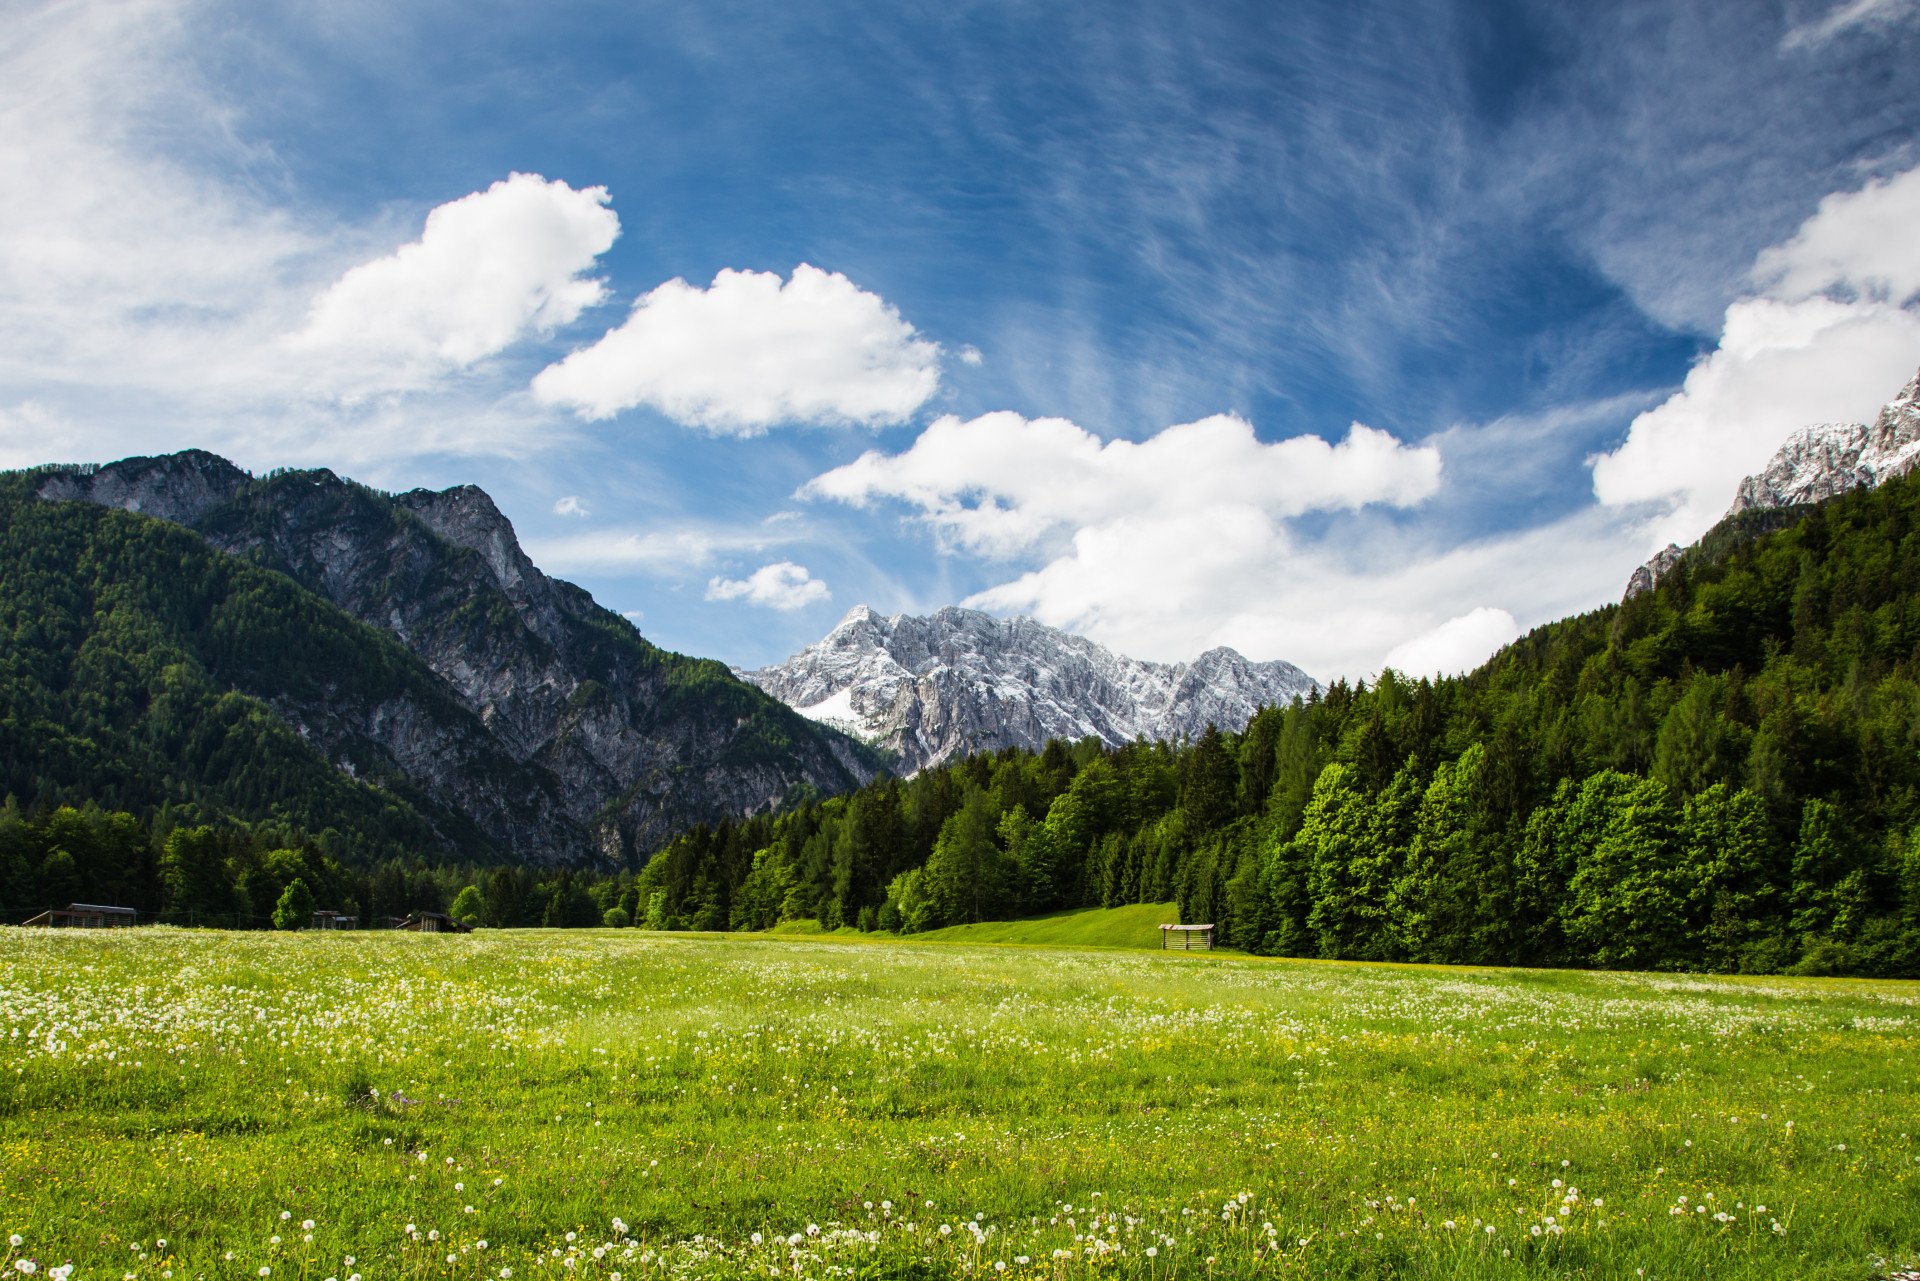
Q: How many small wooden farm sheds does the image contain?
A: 4